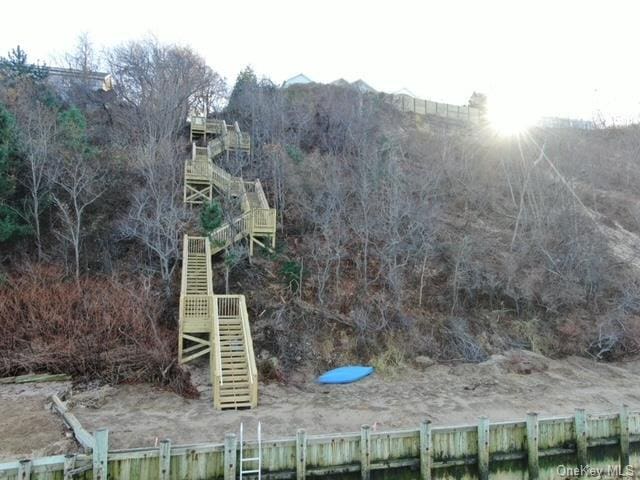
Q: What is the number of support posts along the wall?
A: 12